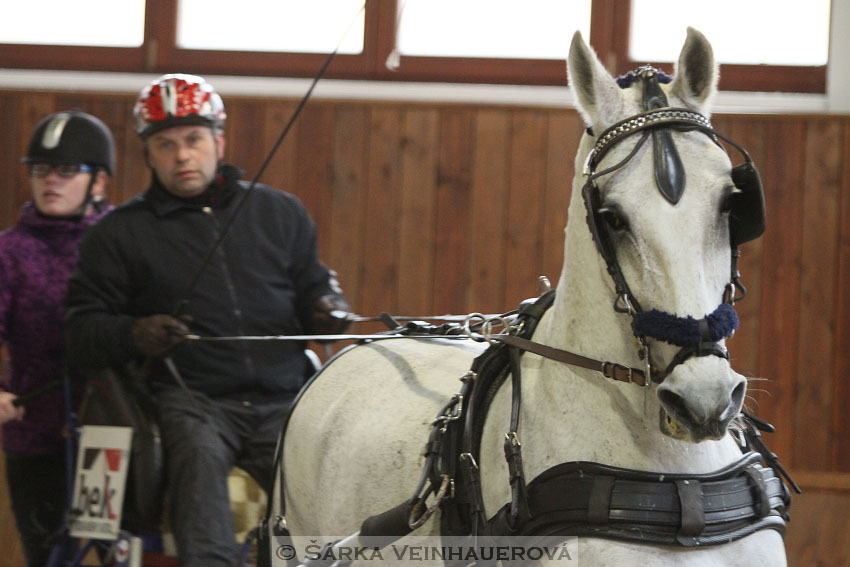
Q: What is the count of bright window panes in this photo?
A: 4